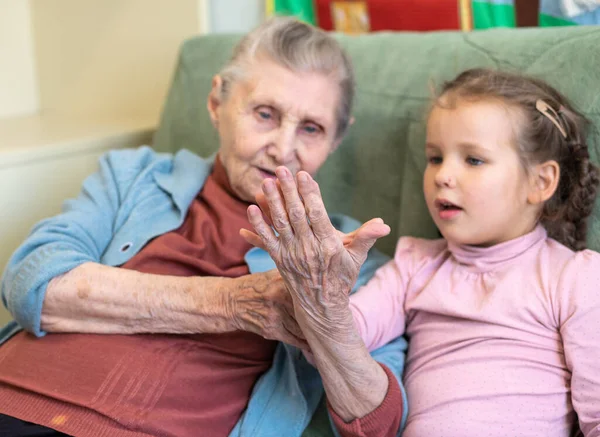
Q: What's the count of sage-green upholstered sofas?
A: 1